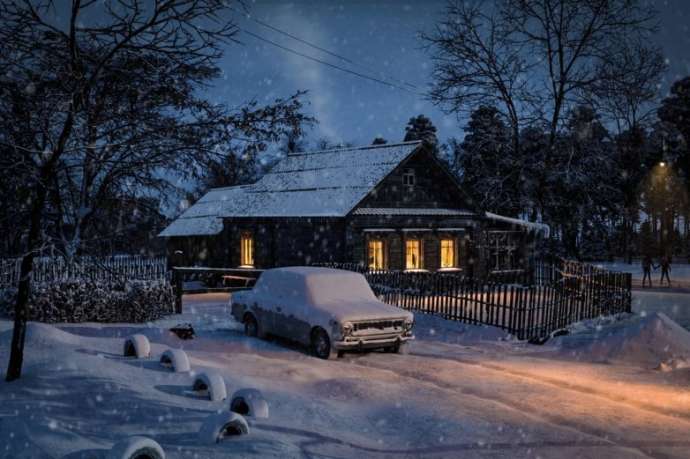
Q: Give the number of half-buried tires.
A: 6